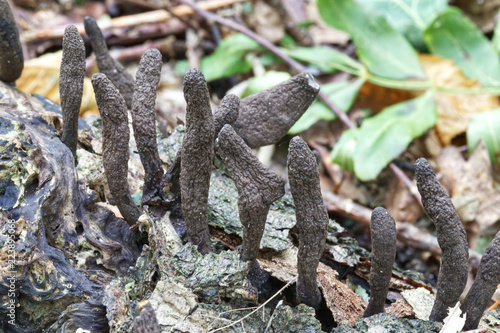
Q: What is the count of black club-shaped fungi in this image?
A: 13